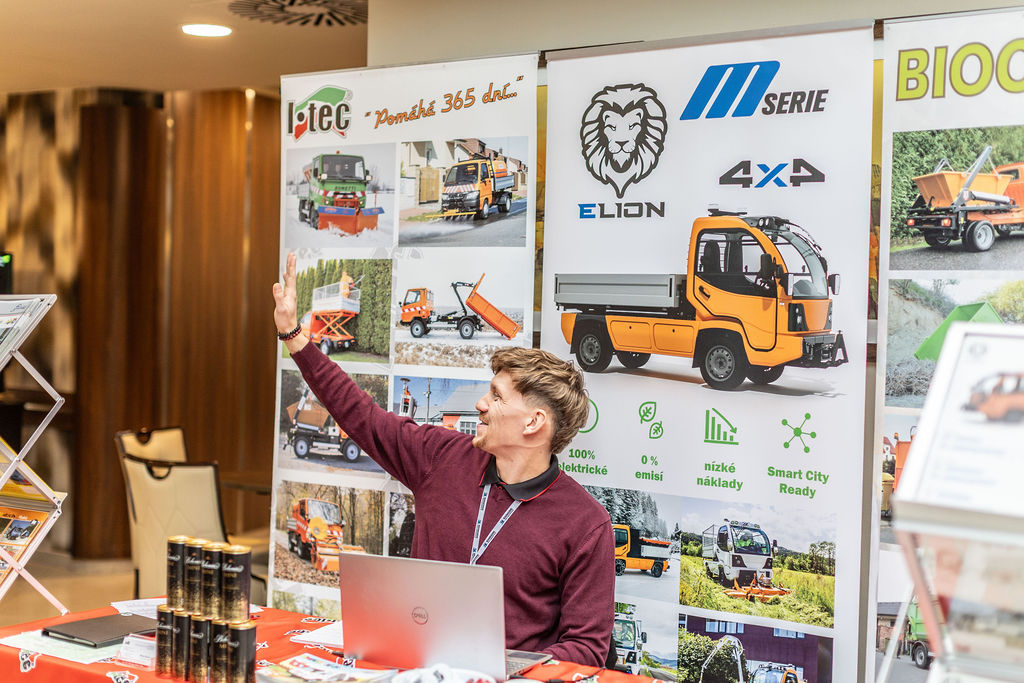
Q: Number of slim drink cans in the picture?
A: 9